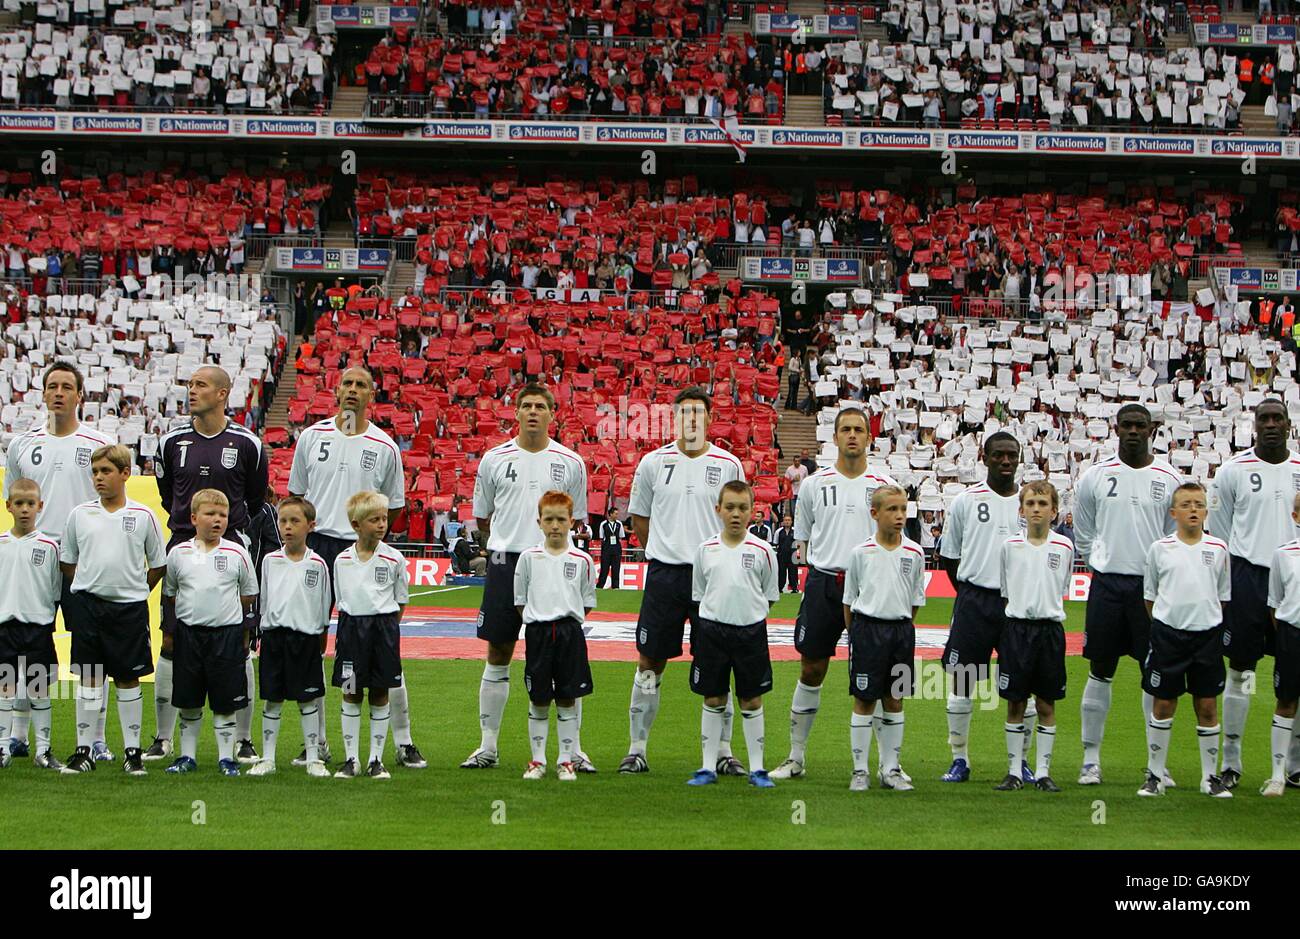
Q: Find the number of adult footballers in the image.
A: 9